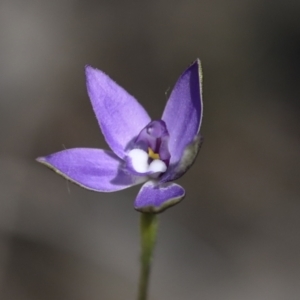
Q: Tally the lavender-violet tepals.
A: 5